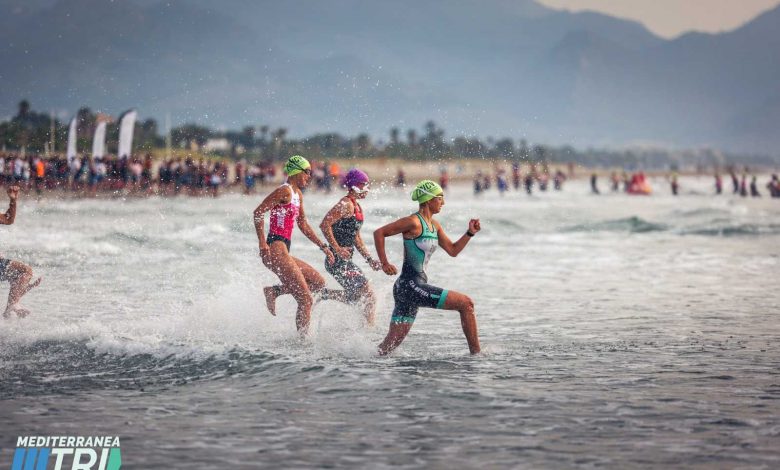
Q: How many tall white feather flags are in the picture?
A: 3